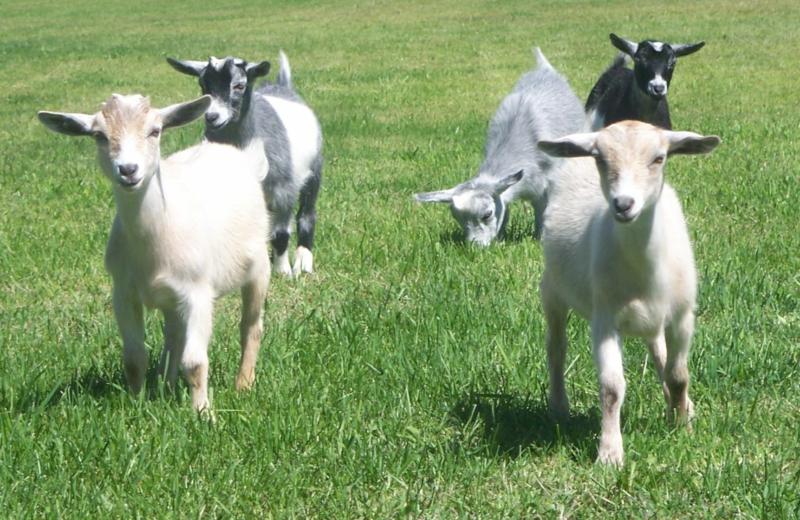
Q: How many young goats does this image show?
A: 5